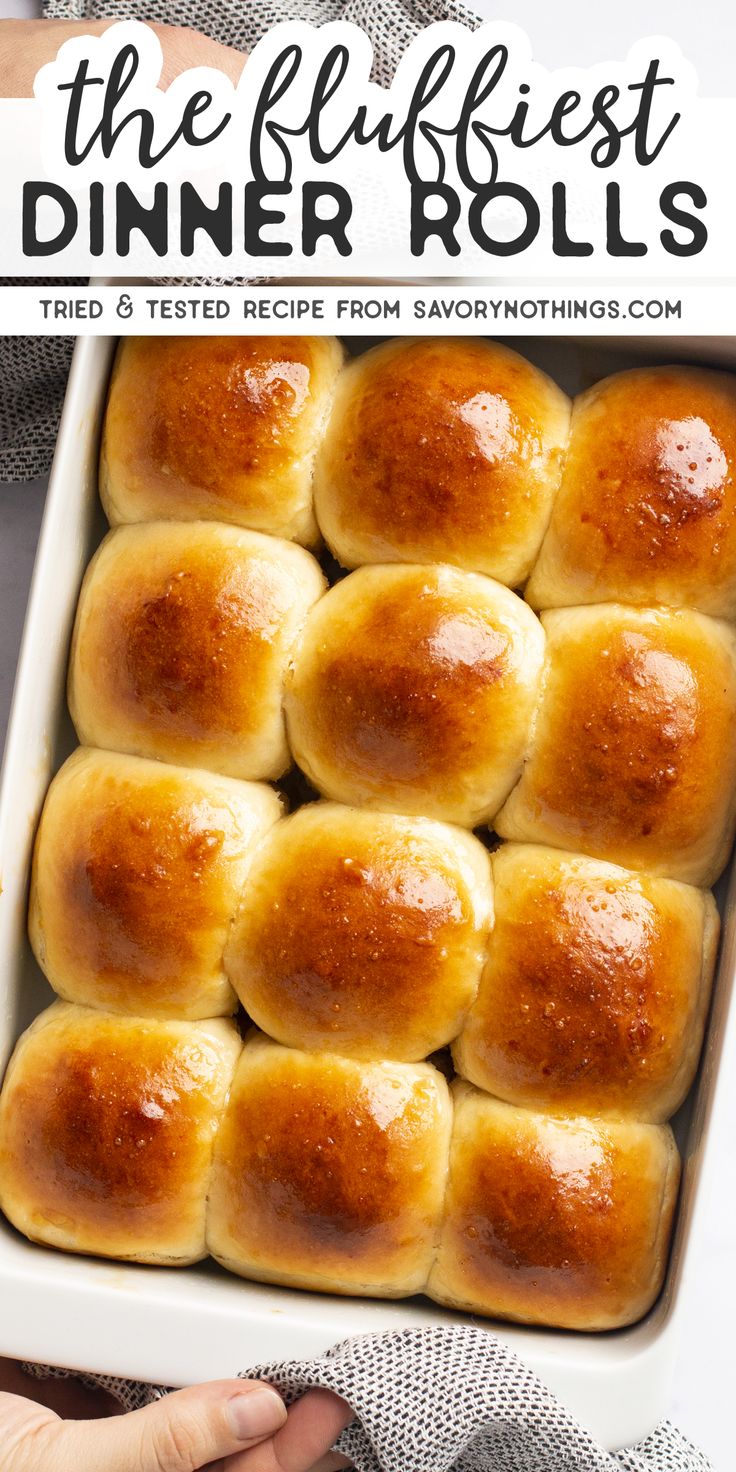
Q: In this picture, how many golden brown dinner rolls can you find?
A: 12